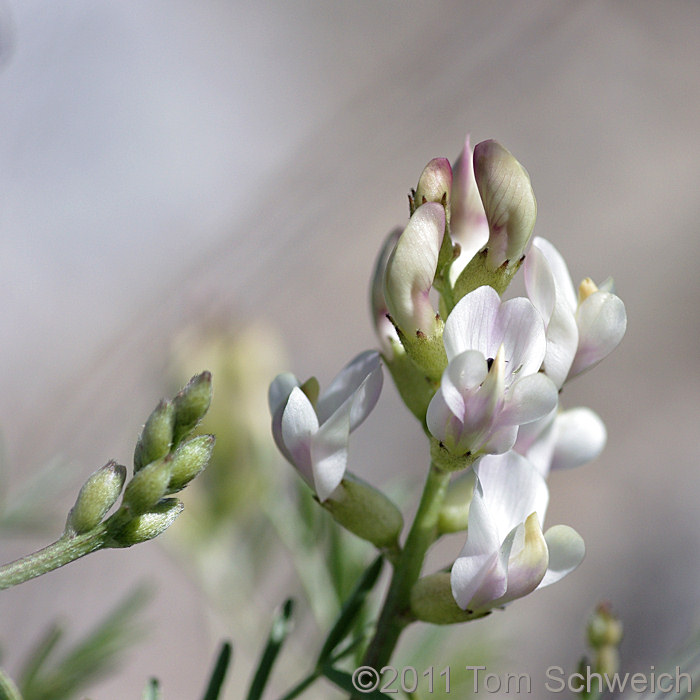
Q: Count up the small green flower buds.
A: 6